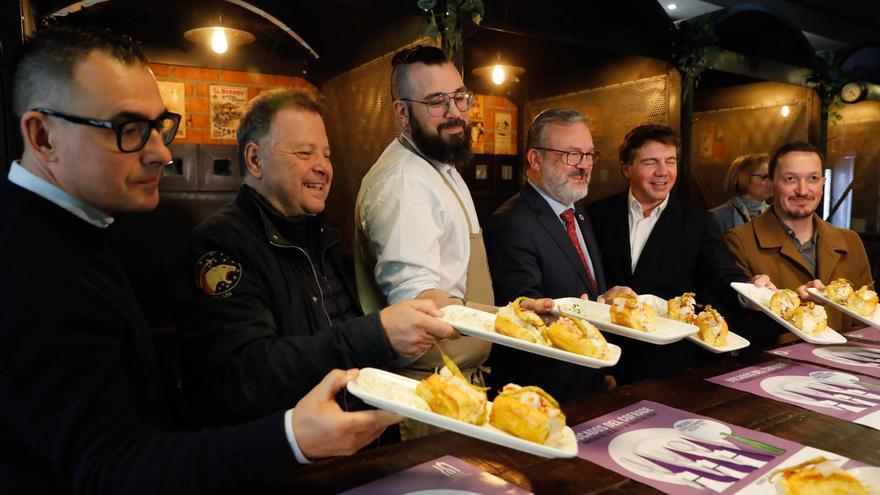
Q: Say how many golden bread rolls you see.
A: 12